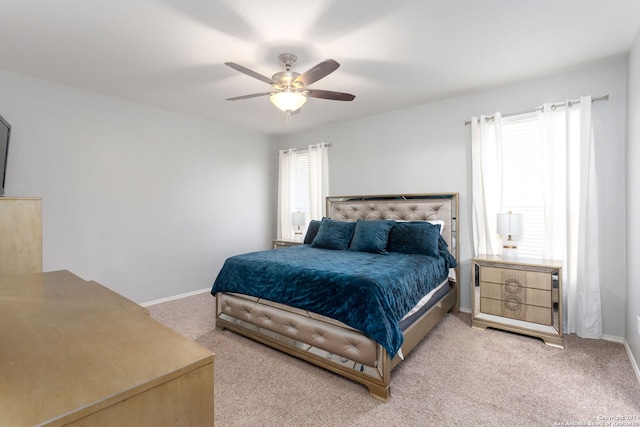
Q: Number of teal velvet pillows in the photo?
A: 4